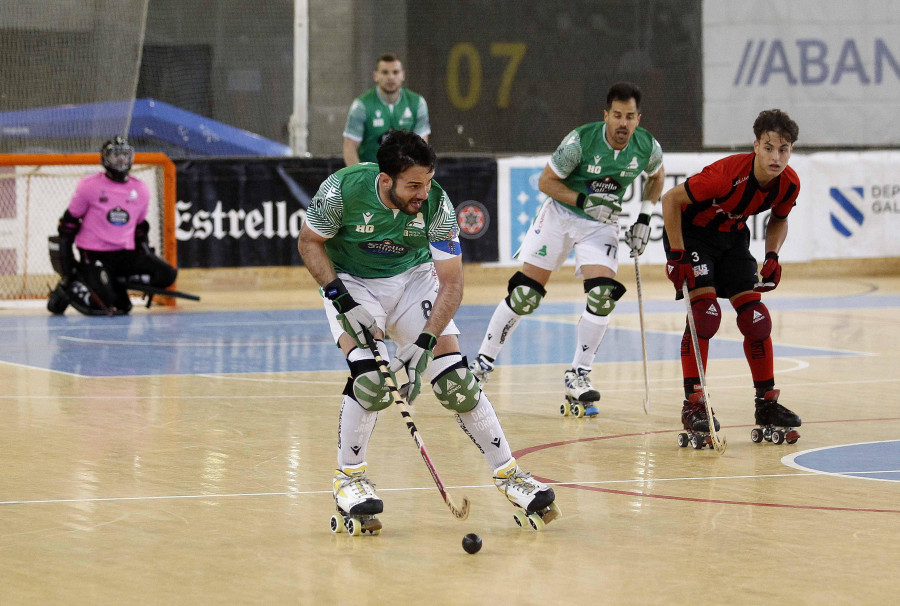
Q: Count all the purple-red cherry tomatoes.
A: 0